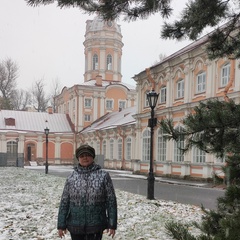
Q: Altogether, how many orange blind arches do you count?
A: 2